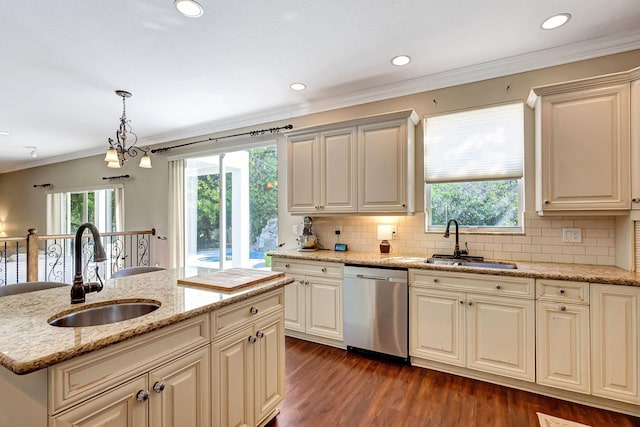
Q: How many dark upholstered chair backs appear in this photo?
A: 2